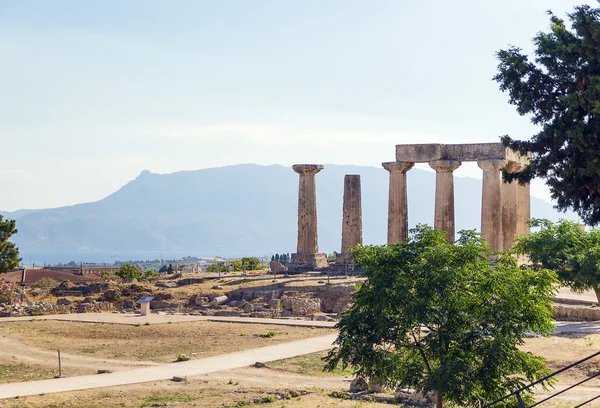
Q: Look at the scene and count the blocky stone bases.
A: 2